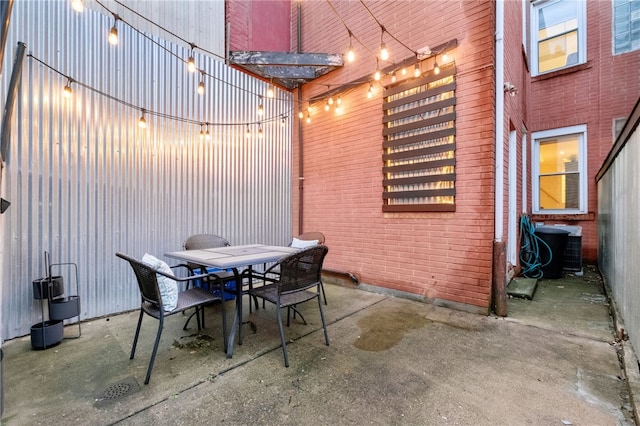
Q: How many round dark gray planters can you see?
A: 3